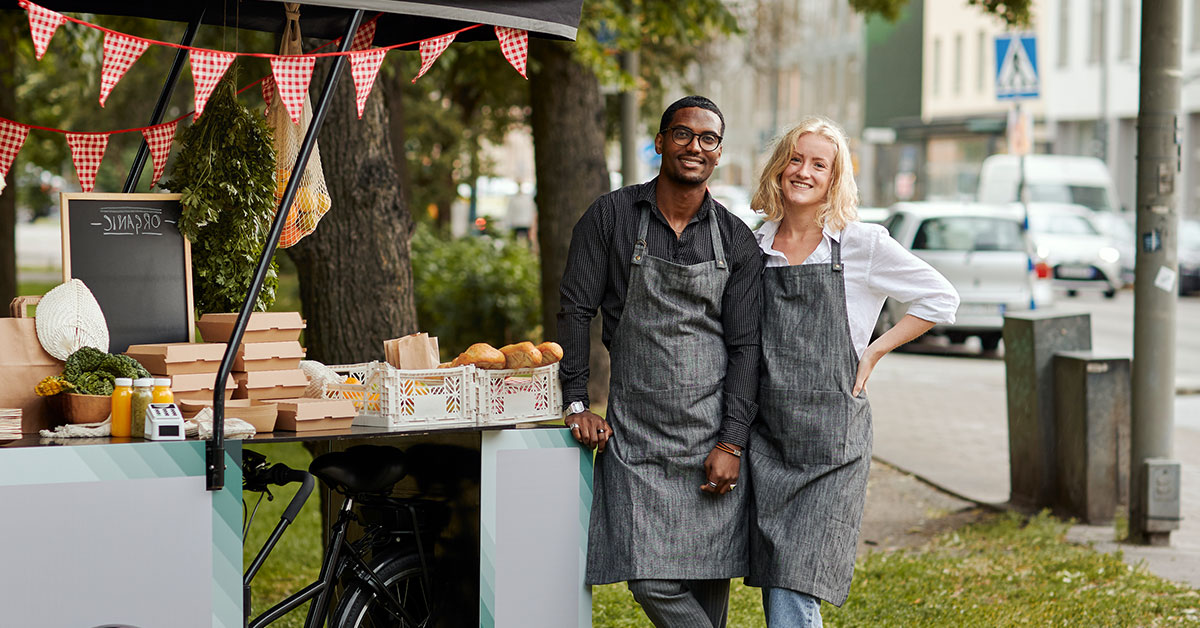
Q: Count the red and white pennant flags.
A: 12